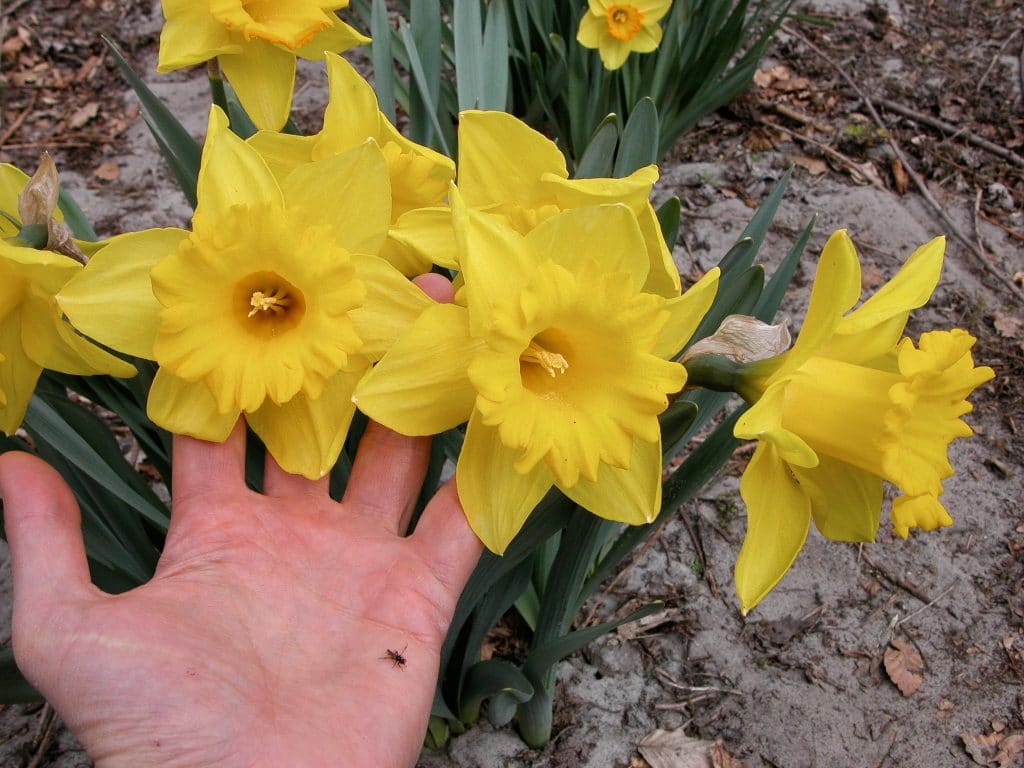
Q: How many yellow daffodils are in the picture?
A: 8